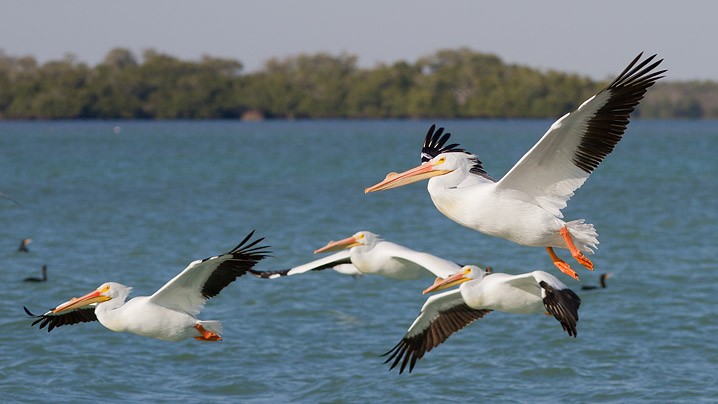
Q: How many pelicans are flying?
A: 4